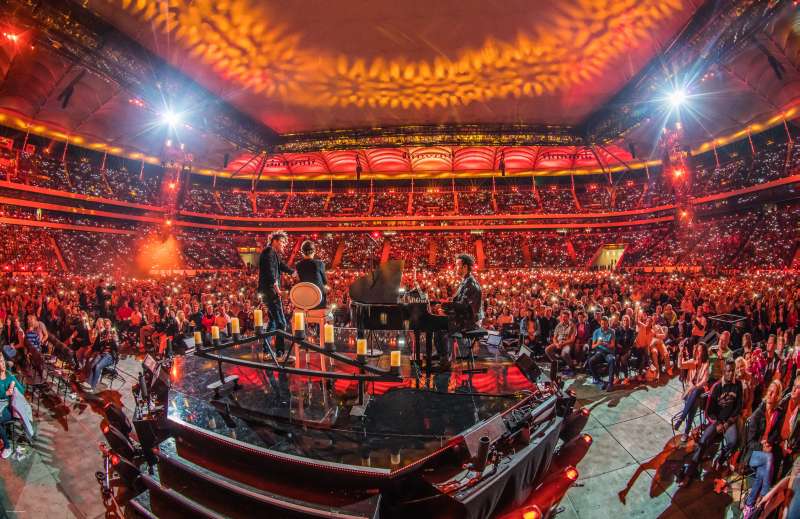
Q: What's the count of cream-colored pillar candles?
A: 8